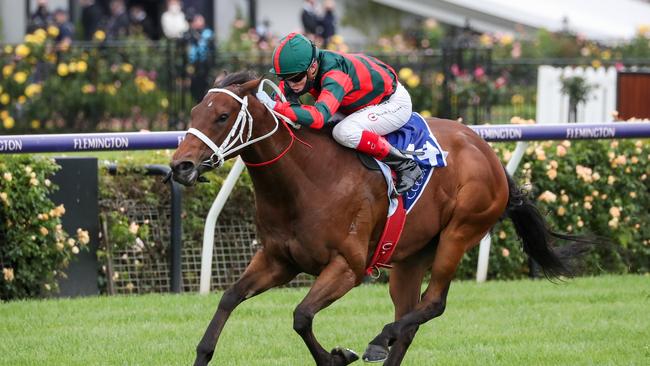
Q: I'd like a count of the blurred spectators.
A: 9